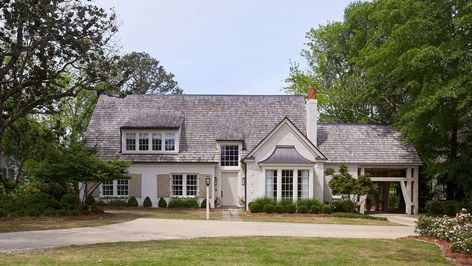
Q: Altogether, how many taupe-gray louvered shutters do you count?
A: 4